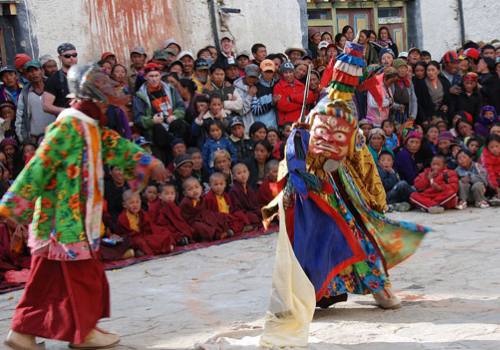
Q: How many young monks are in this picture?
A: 7